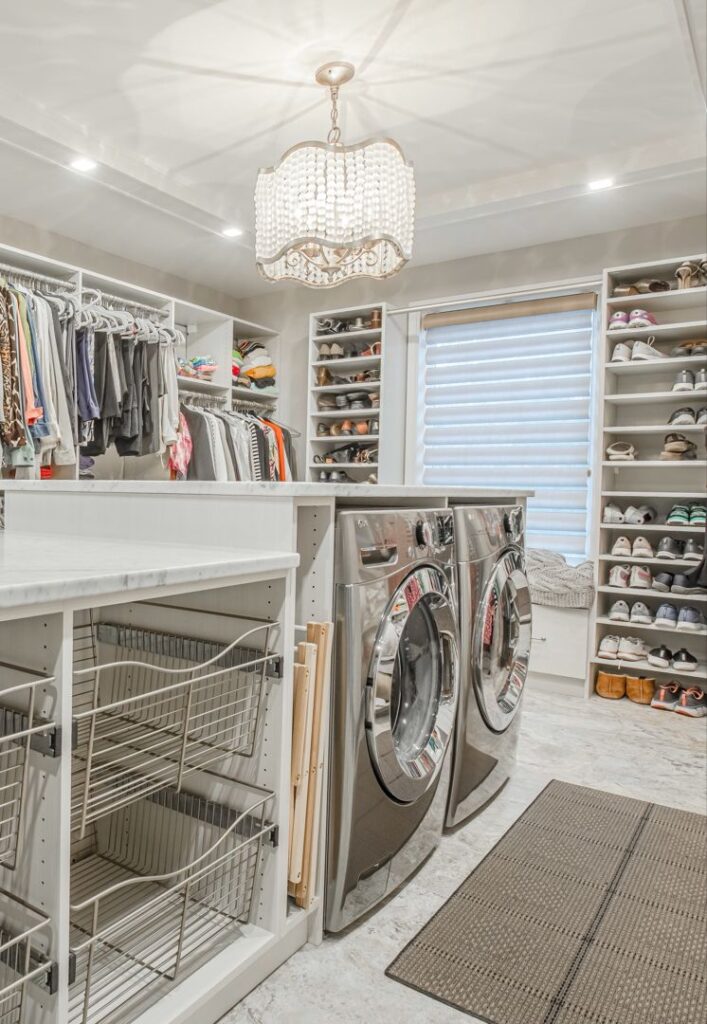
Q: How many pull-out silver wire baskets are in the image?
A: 4